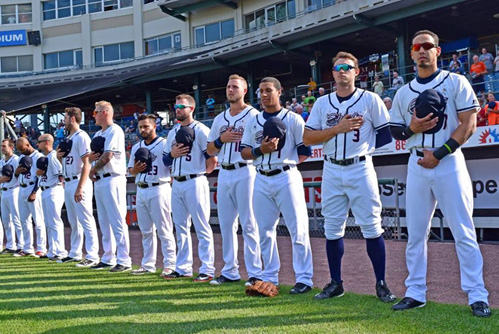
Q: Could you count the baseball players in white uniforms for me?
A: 11